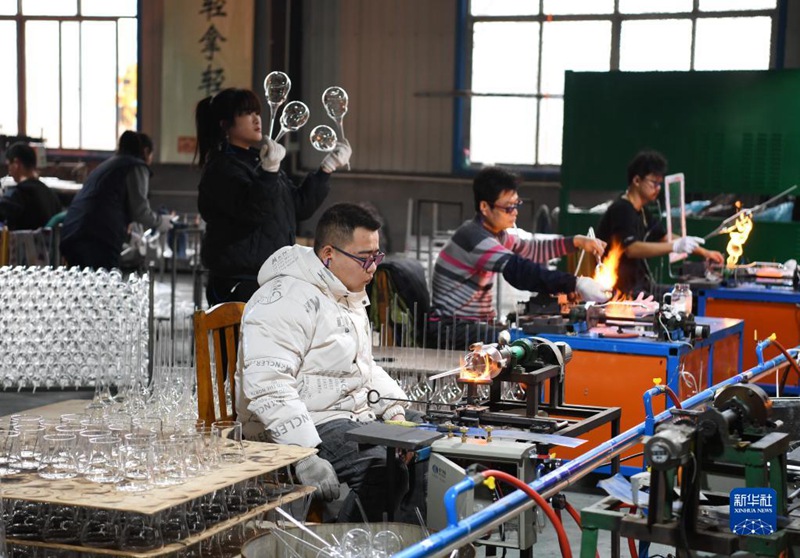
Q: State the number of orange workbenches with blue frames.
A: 2